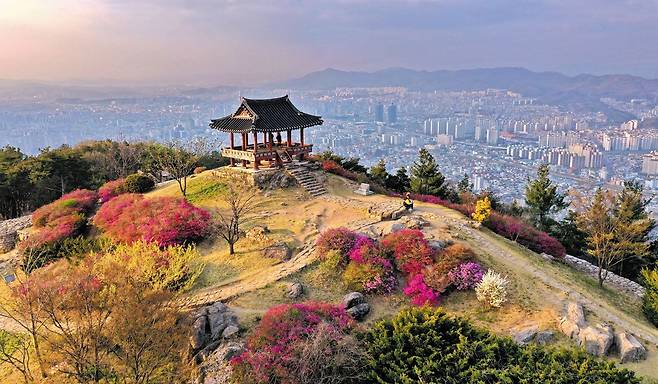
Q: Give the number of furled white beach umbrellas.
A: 0